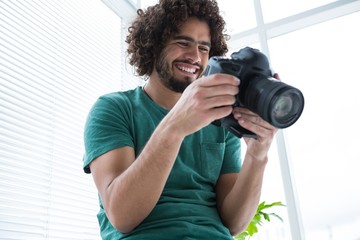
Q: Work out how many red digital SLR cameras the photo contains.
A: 0